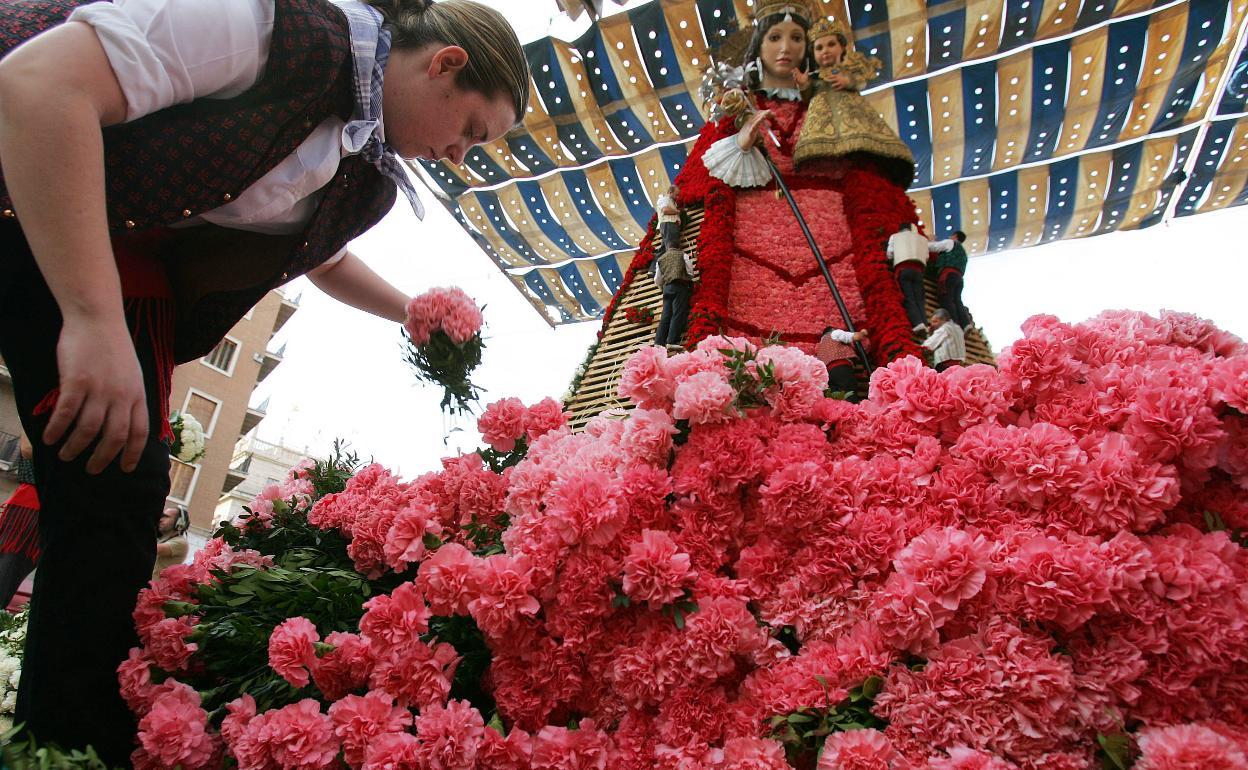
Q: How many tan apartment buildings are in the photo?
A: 1